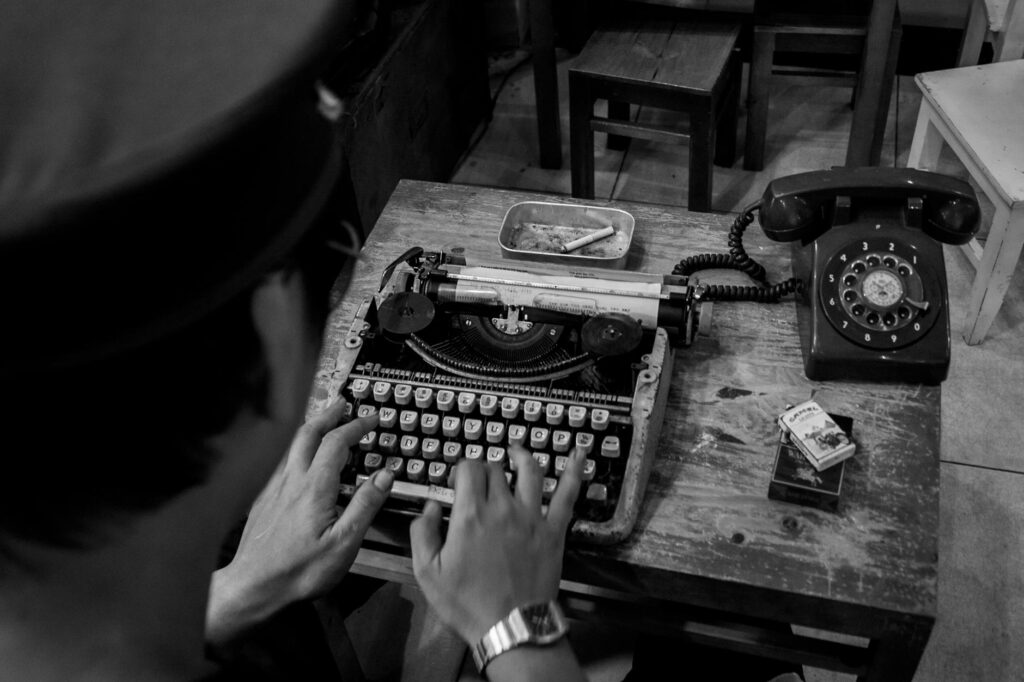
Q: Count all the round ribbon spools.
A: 2